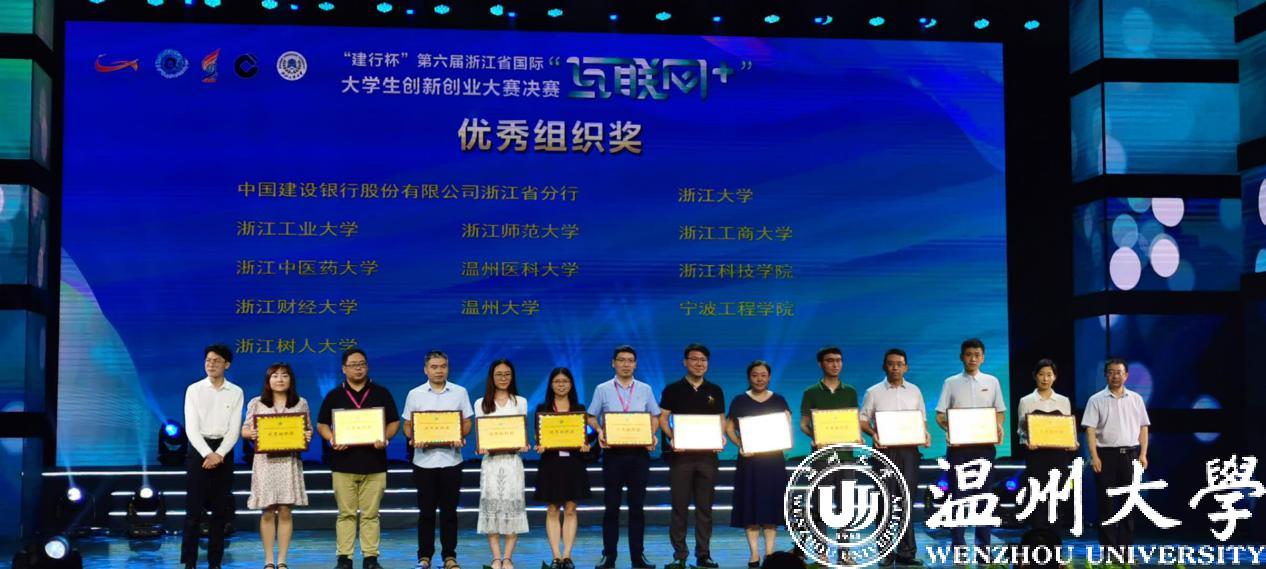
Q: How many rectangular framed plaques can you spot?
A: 12